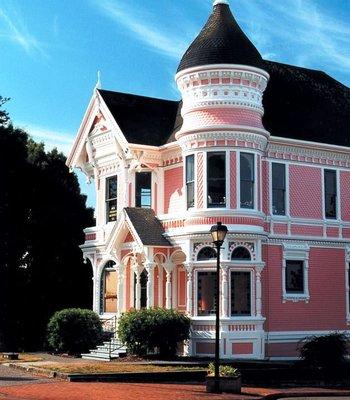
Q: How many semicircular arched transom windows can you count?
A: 2